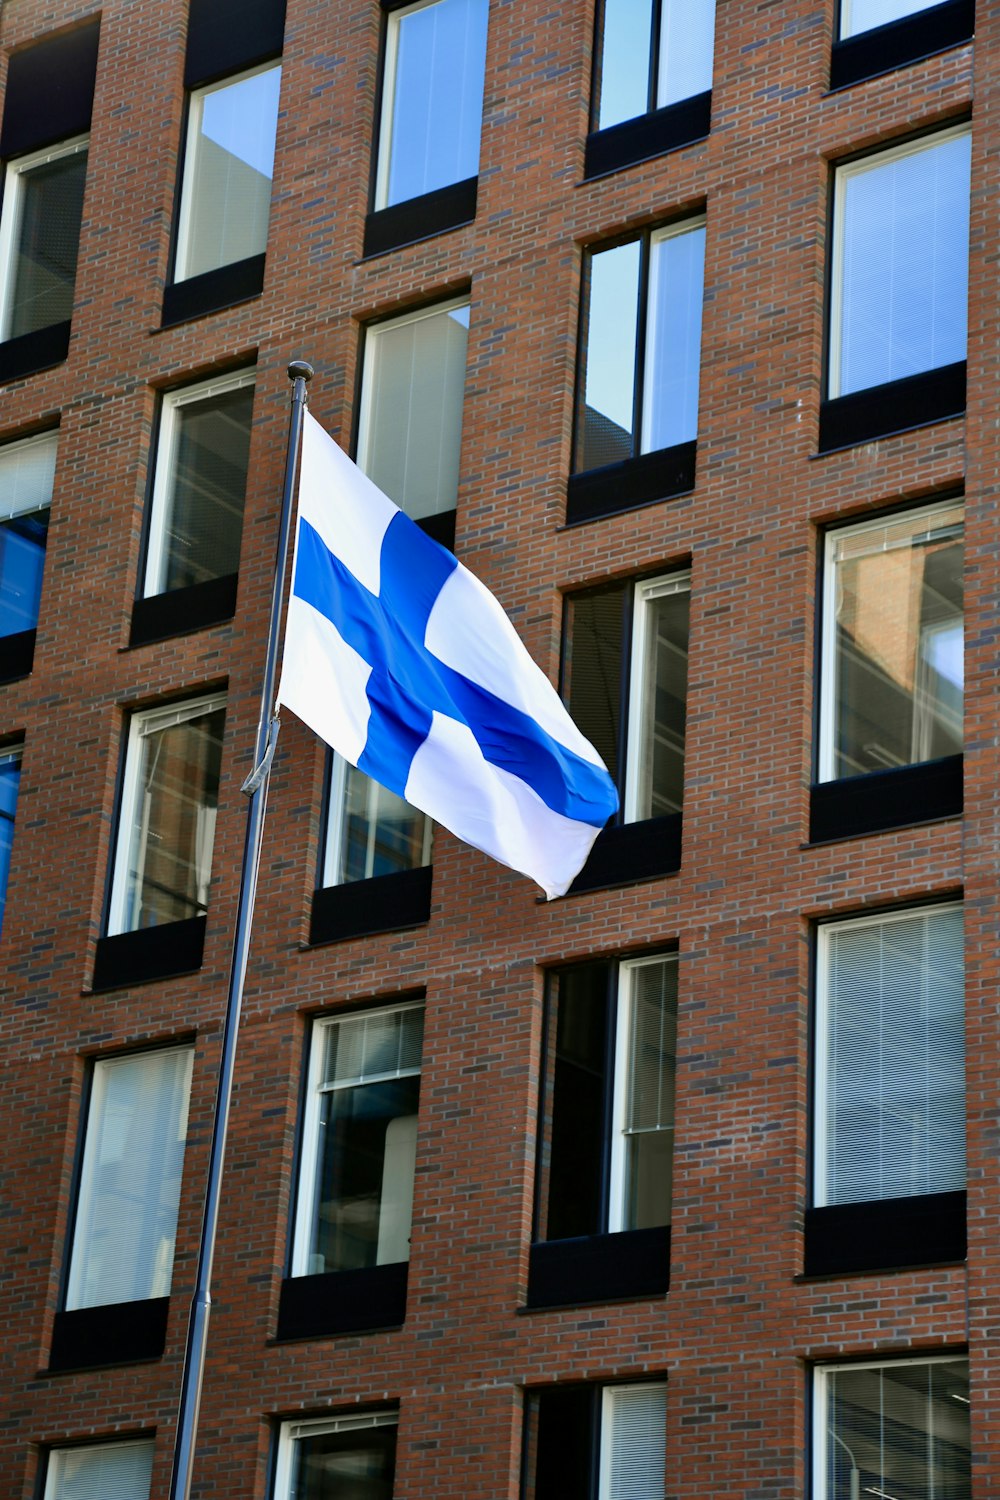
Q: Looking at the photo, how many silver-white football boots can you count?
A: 0